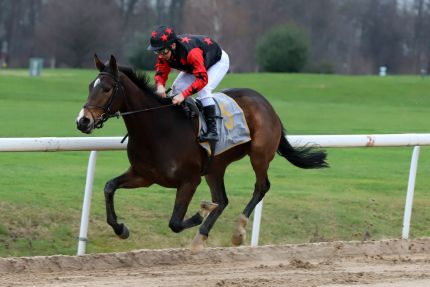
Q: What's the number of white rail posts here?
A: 3